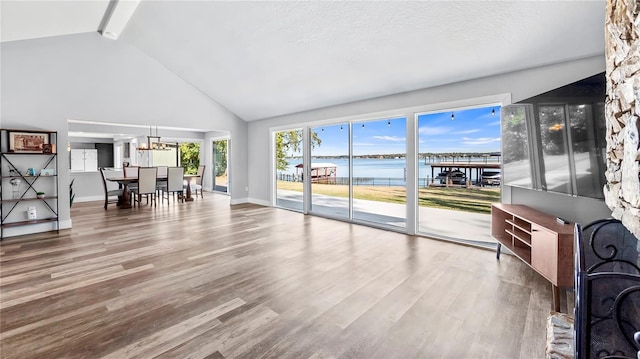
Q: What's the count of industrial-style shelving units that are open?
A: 1